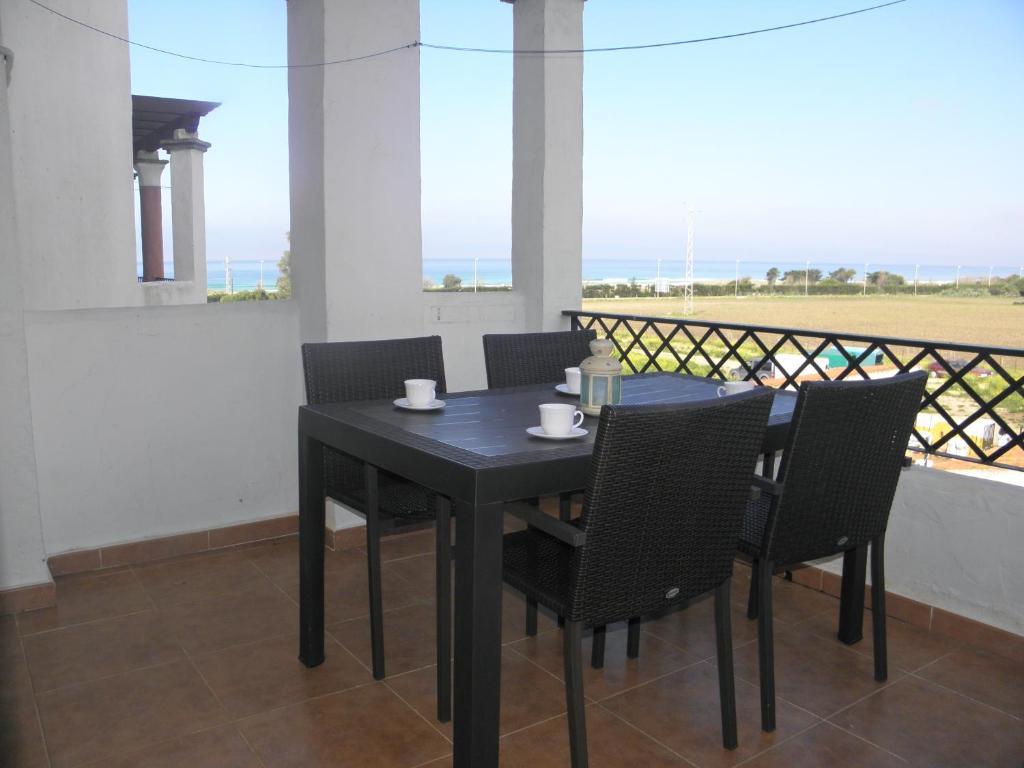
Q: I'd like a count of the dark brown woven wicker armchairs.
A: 4